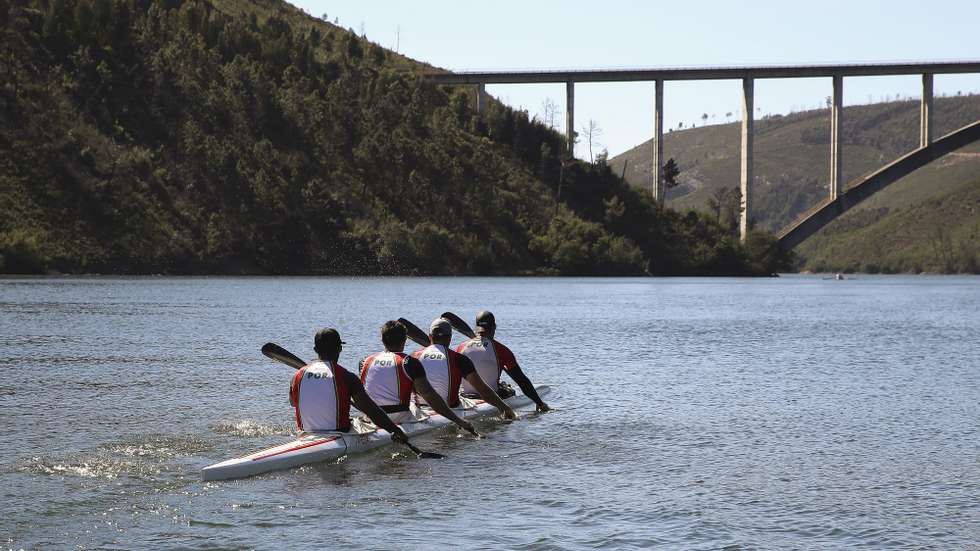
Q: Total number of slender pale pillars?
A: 6